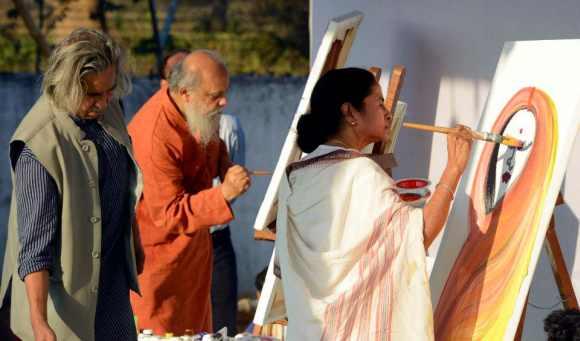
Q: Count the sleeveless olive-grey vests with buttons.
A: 1